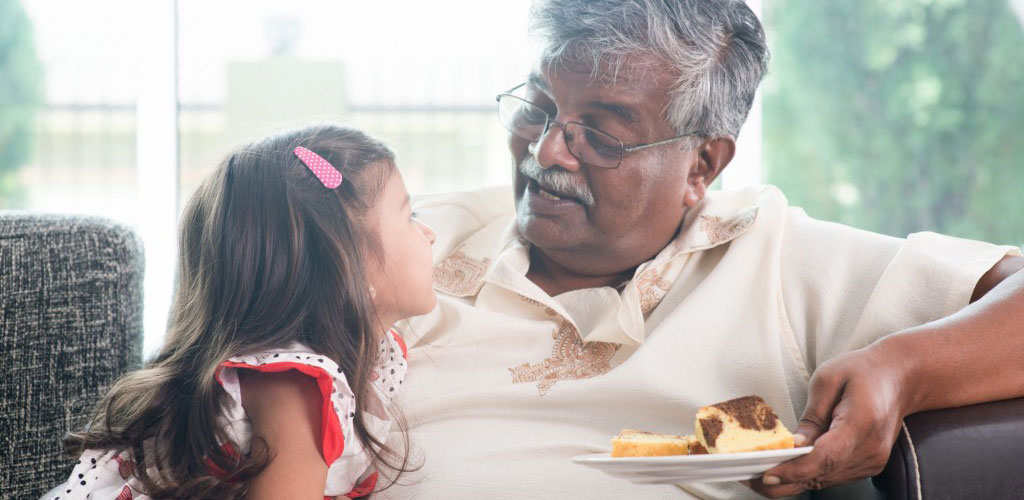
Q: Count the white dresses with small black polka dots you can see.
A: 1